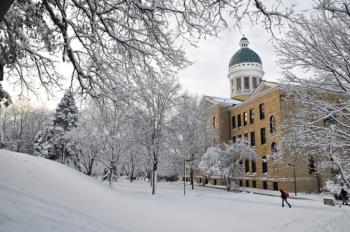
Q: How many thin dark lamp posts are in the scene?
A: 2